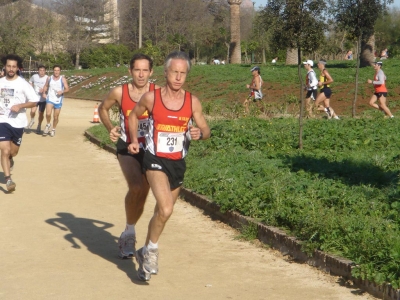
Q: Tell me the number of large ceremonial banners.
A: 0